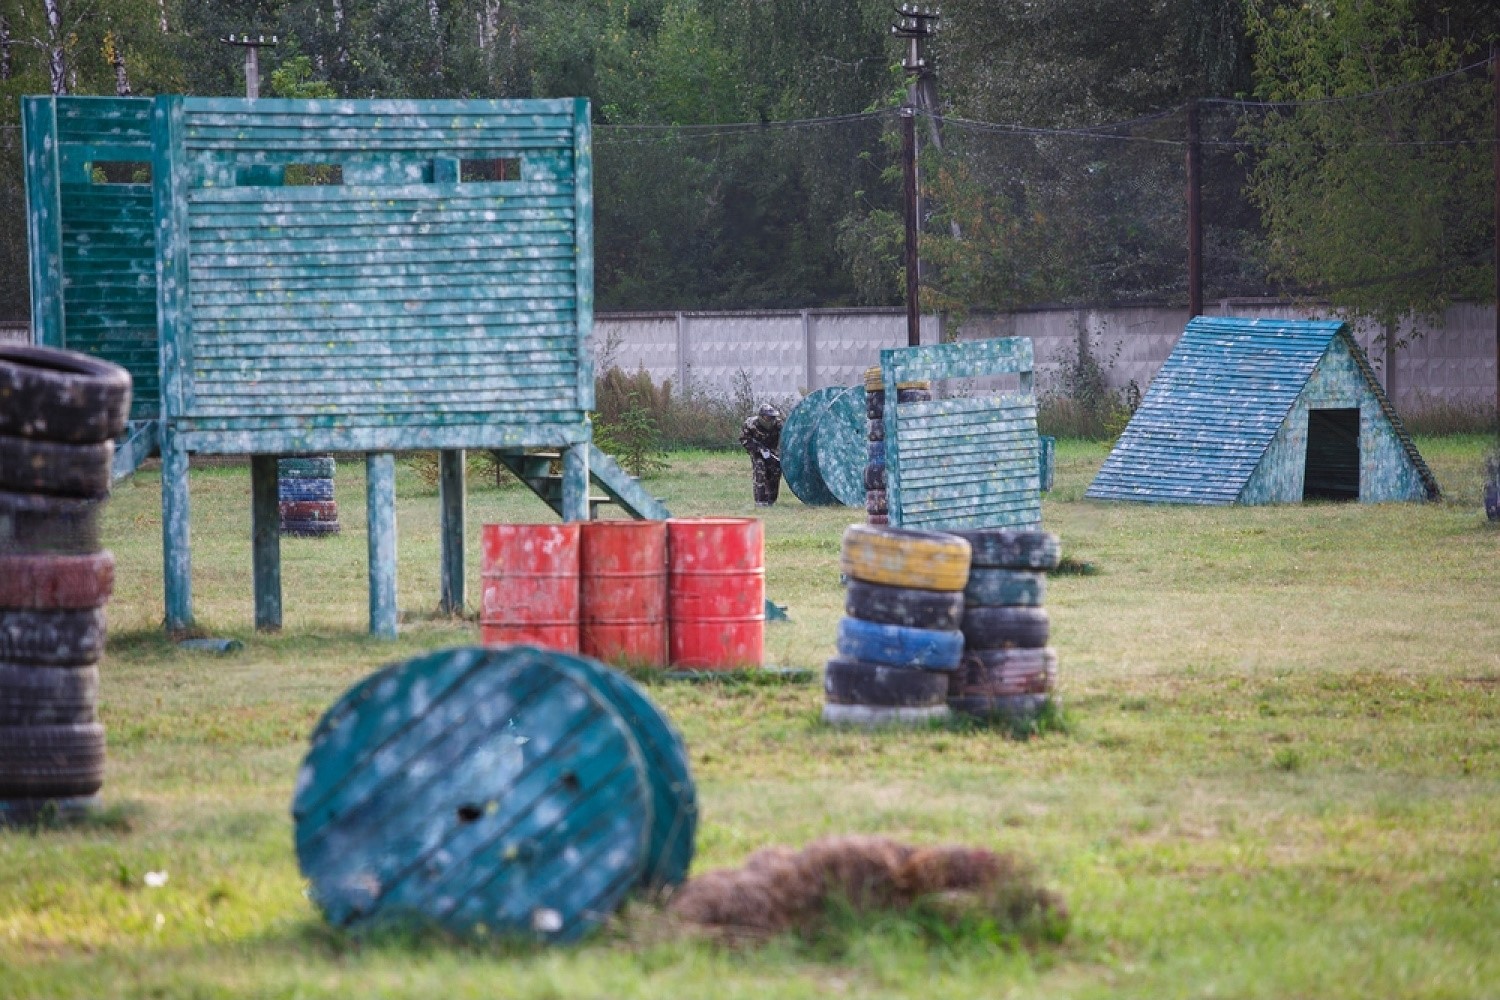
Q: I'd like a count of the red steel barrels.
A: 3